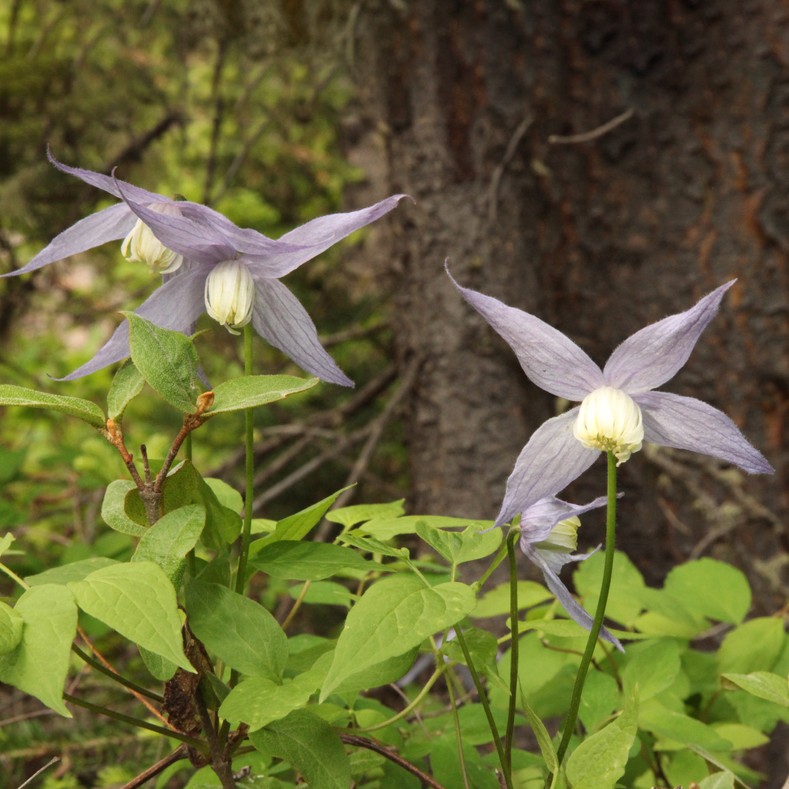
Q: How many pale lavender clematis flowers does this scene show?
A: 4